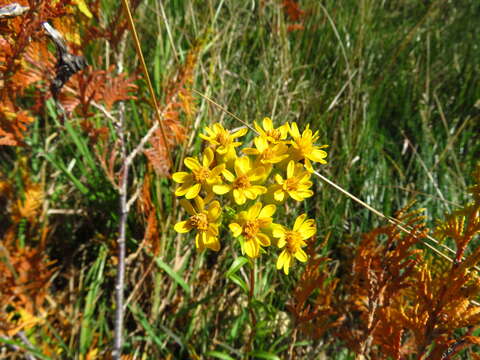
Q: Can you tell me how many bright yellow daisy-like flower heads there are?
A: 10